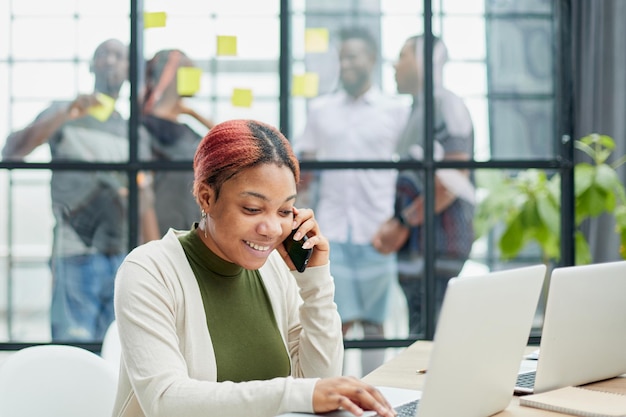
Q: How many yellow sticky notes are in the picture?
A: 7